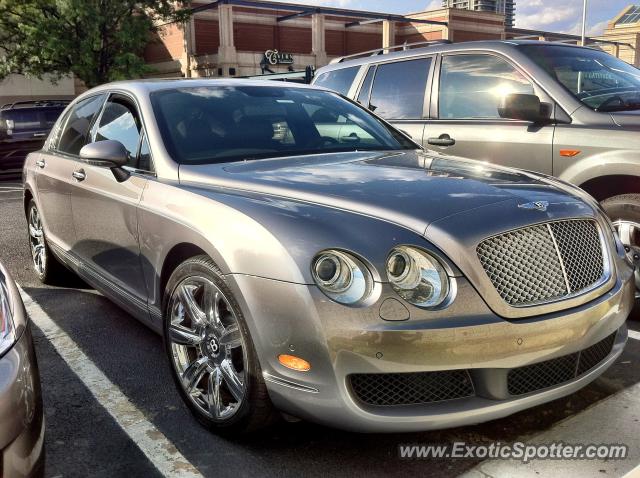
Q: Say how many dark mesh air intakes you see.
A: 2